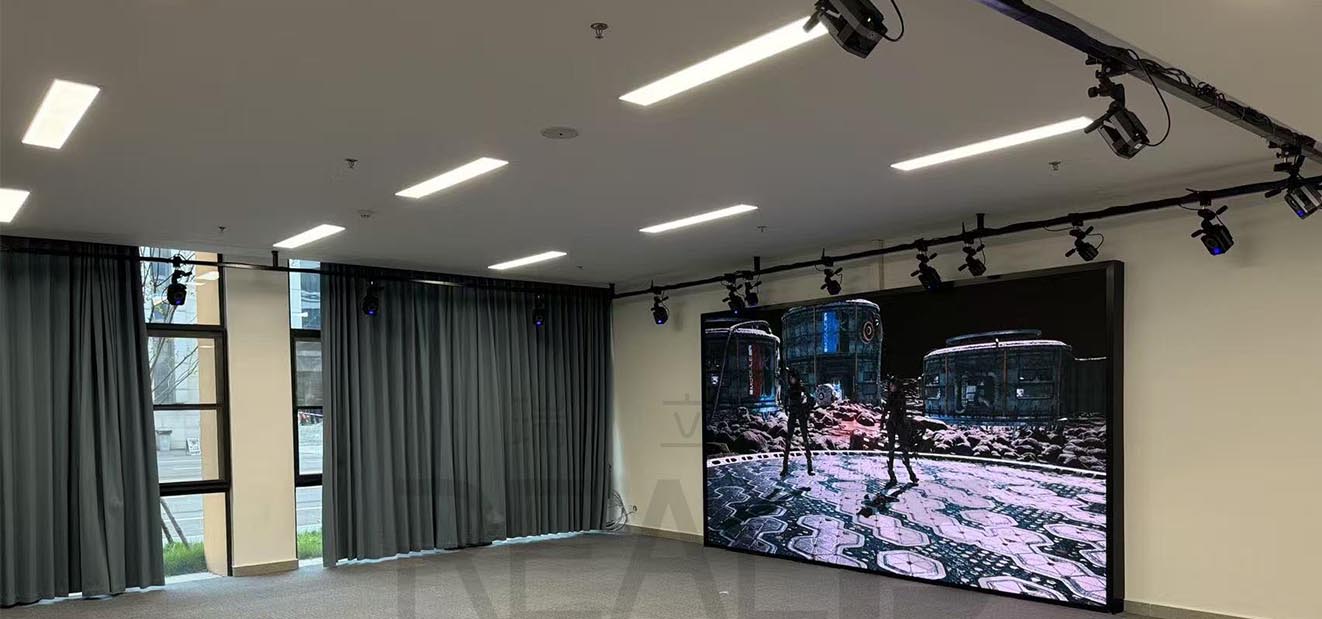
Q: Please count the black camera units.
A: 14